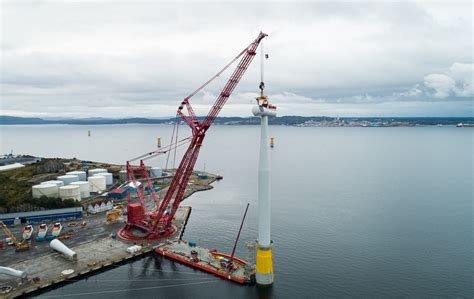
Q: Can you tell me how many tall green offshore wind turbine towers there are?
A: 0